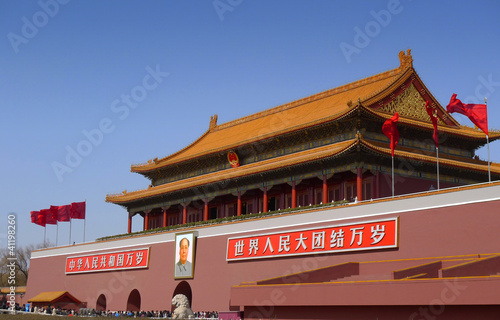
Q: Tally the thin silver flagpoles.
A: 7